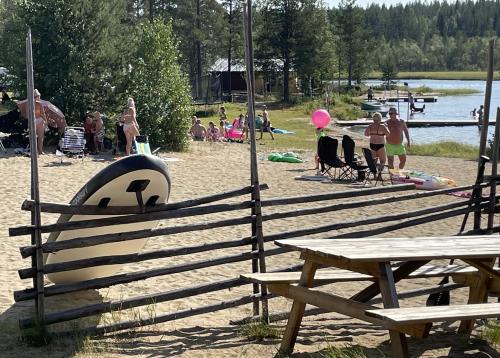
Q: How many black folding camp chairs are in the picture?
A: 3